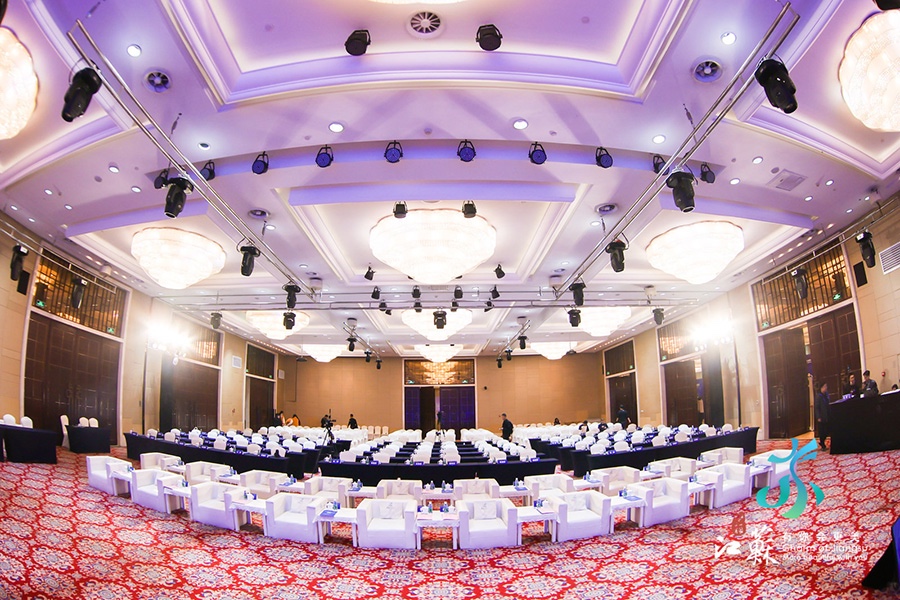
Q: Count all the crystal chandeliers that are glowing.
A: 12